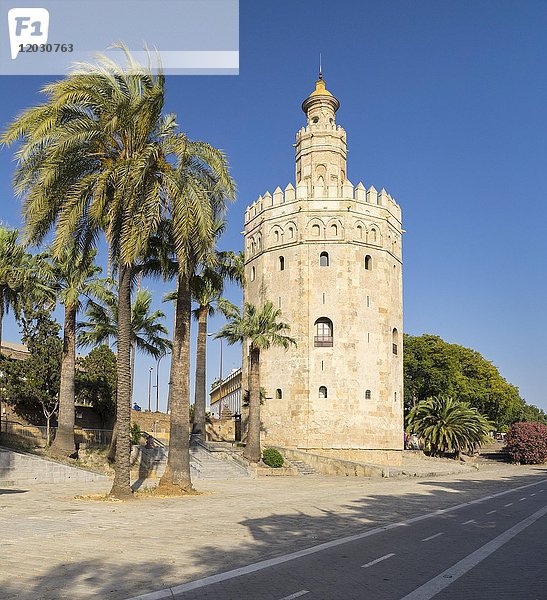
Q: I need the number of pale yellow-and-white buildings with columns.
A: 1